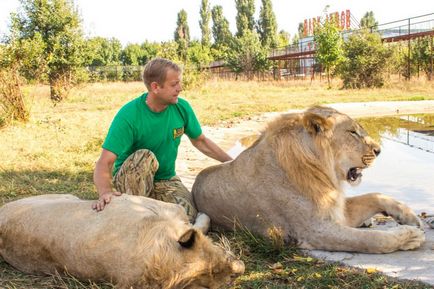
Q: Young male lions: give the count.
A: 2